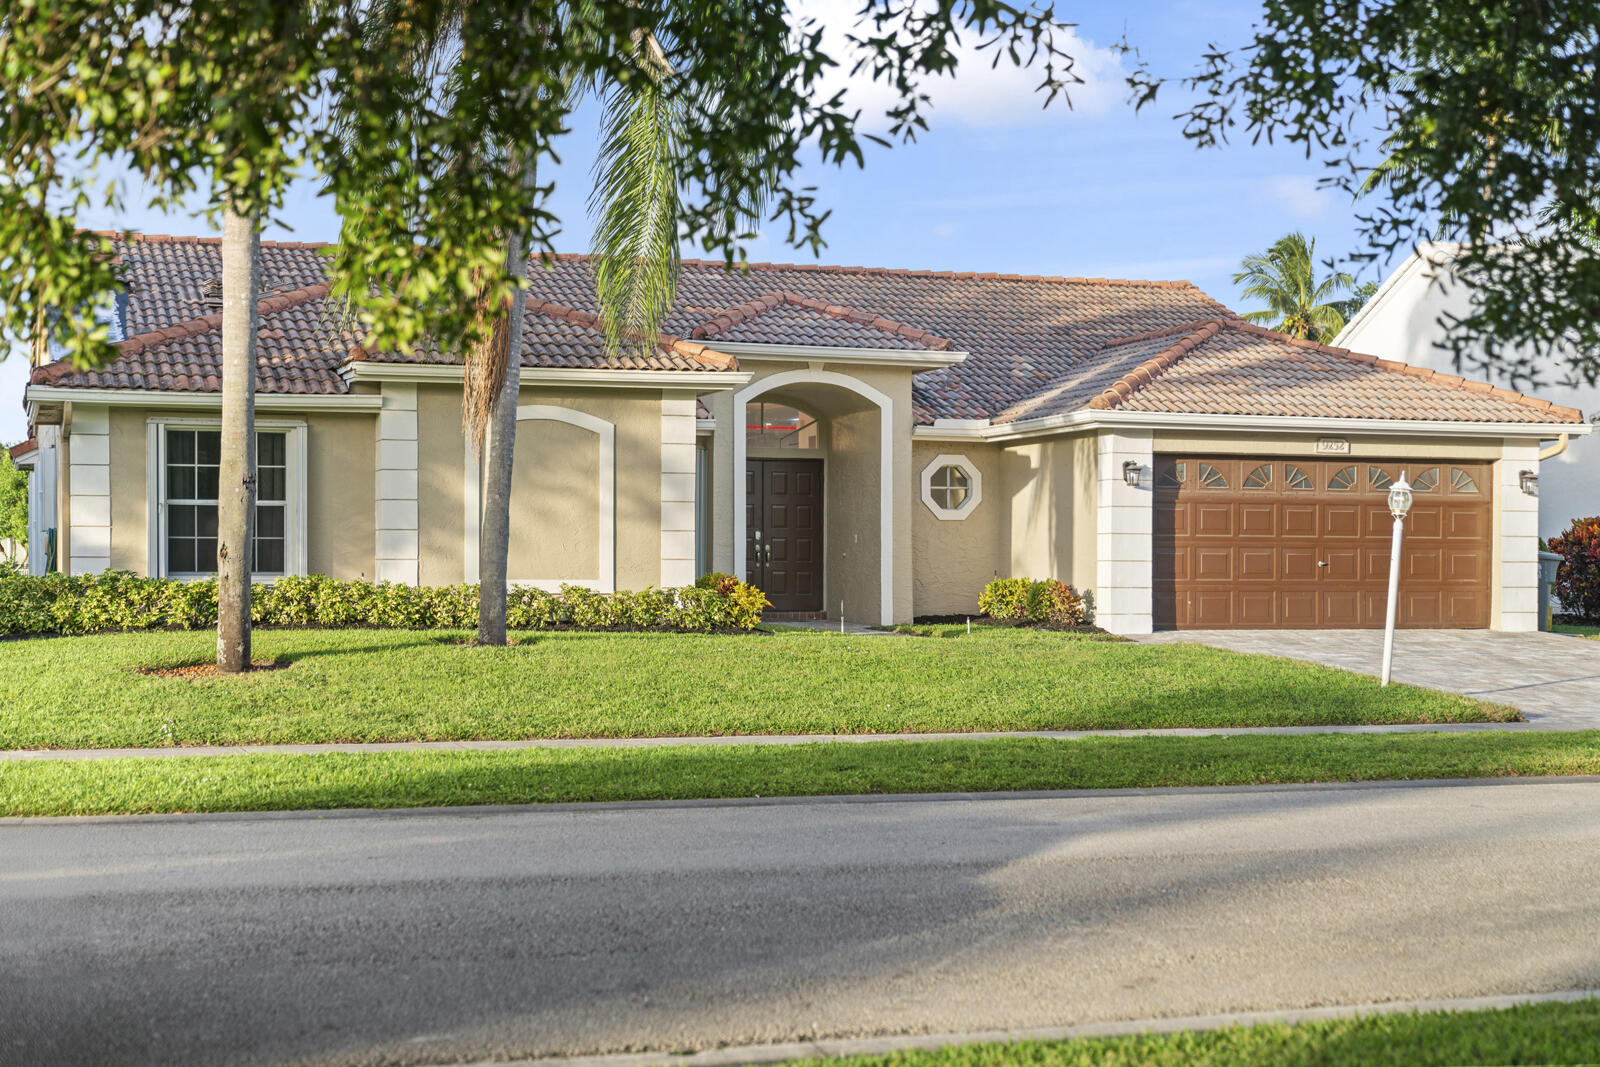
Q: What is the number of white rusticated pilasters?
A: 5